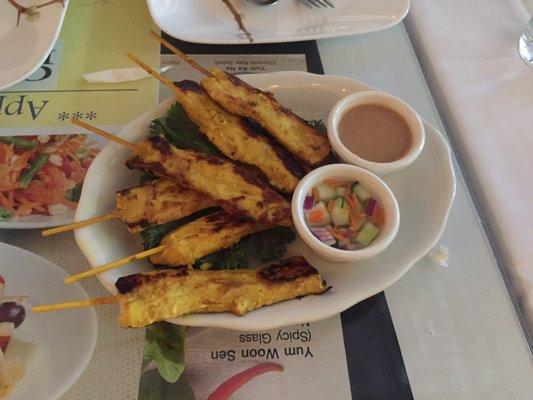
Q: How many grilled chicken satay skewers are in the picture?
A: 6